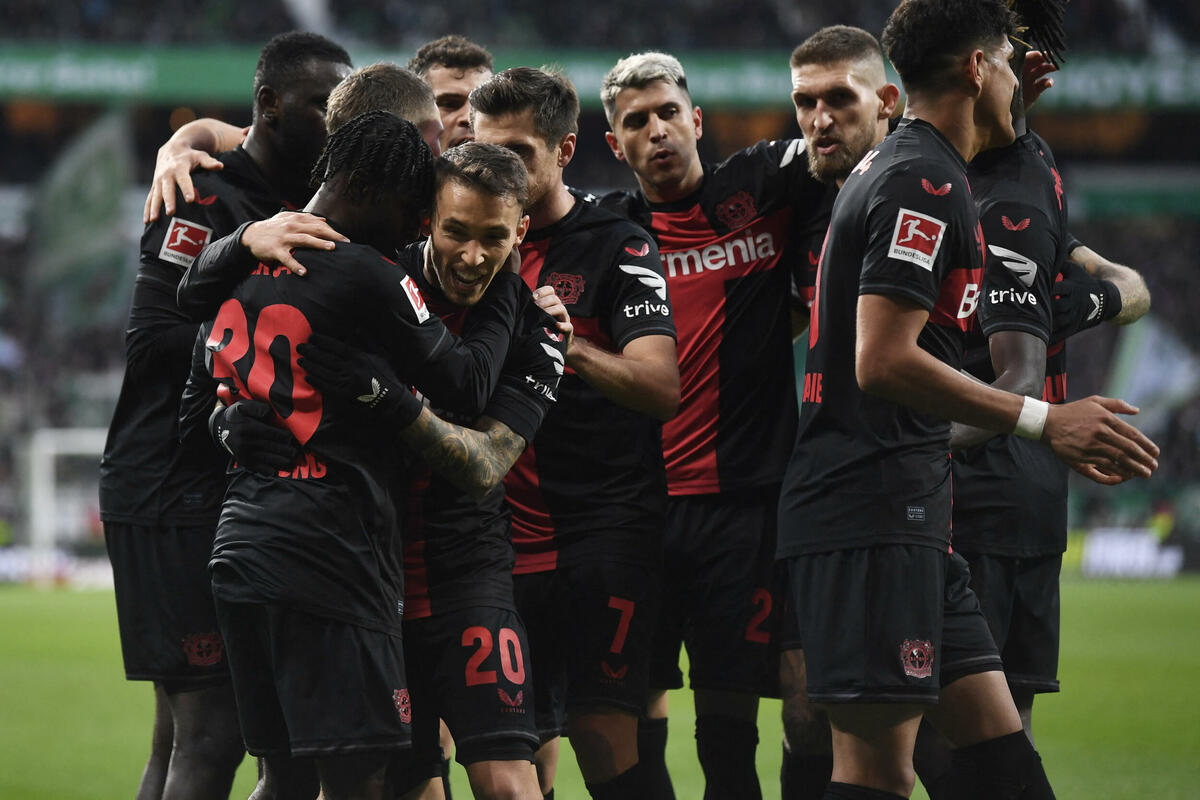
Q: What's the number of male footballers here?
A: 10